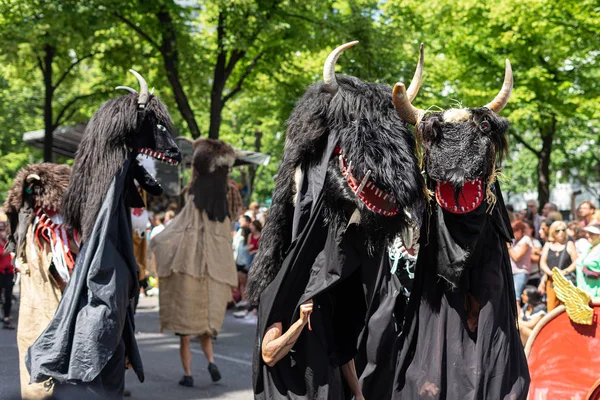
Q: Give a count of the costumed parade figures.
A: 5